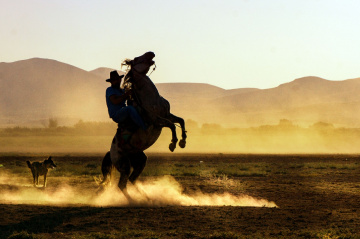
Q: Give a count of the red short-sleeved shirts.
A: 0